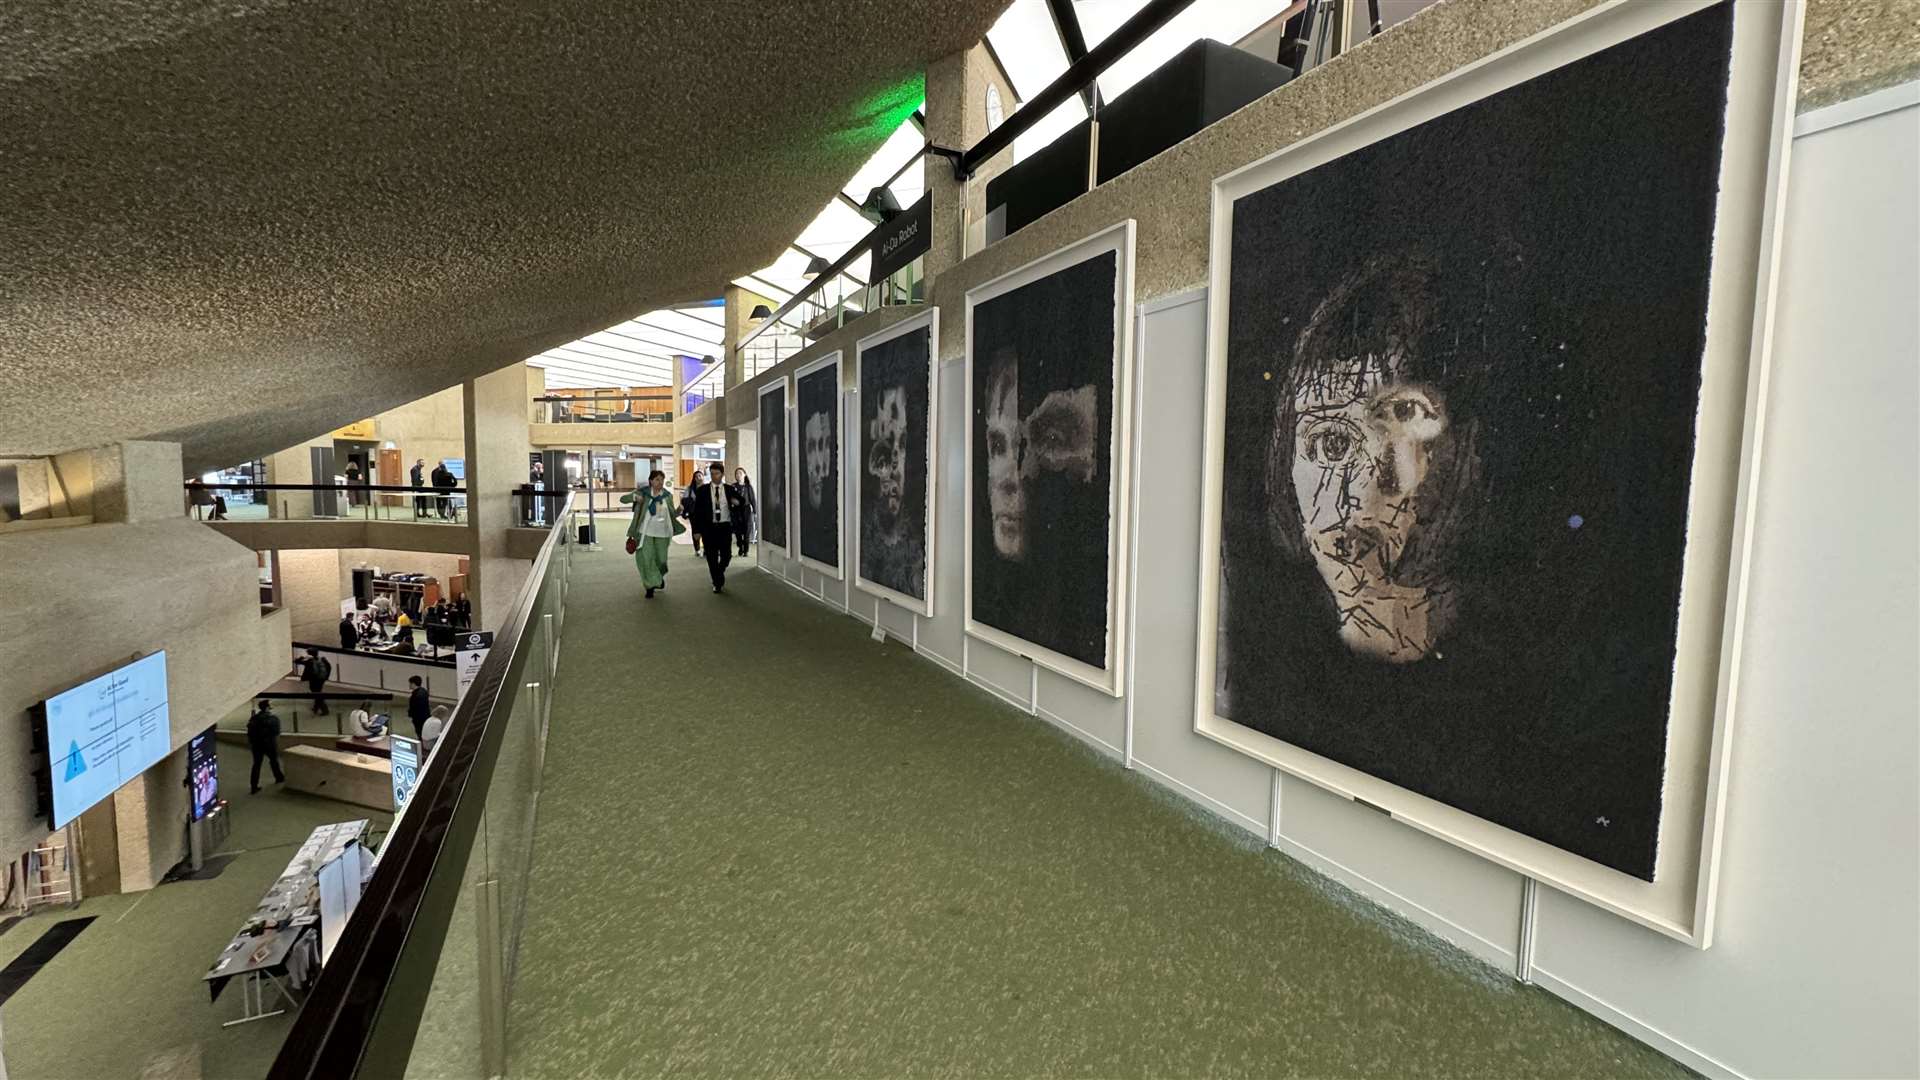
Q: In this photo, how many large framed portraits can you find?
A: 5